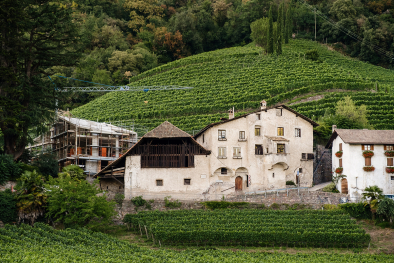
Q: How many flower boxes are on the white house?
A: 6